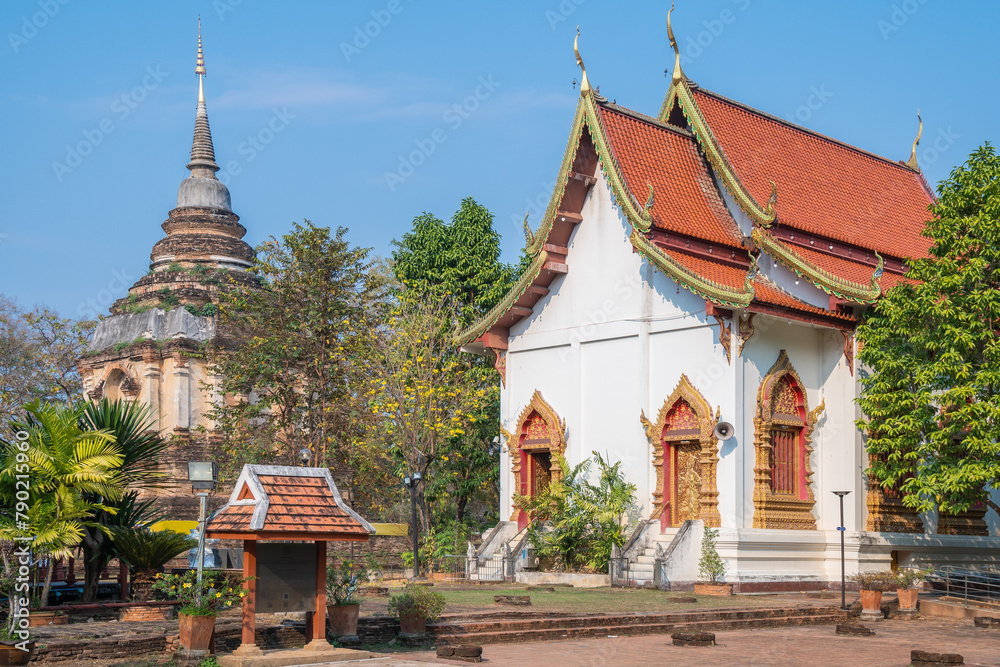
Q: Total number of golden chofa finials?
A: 3